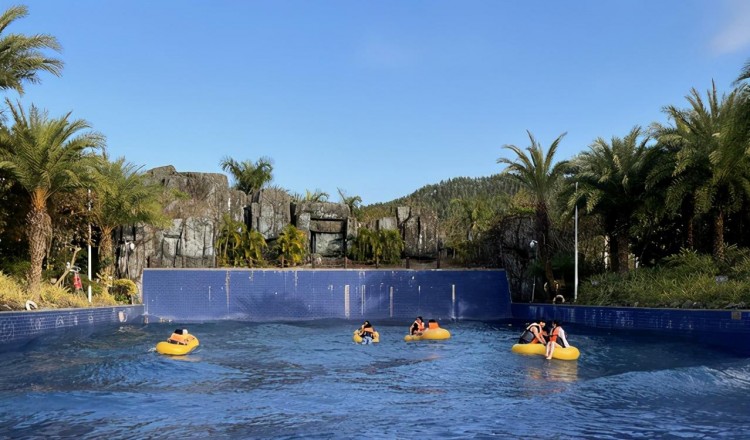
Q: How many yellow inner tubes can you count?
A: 4